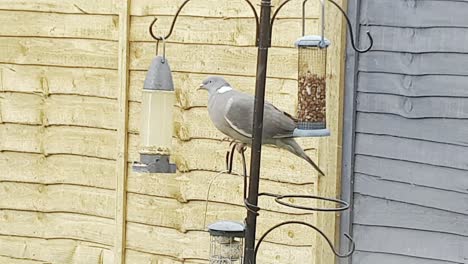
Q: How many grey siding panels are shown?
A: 12